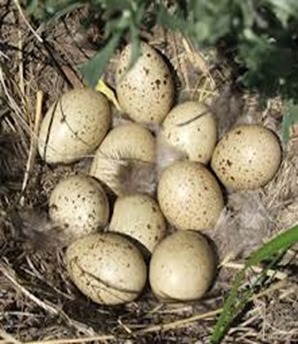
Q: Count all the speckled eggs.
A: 10